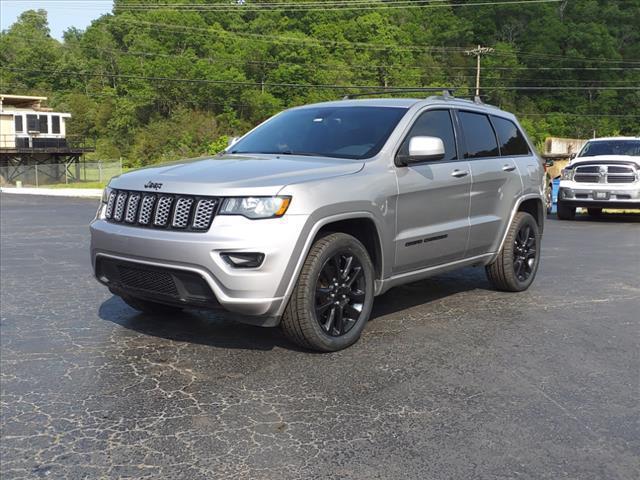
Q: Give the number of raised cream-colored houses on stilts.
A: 1